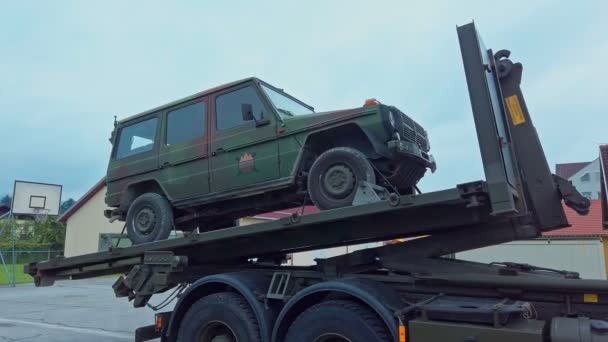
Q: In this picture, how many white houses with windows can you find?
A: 1